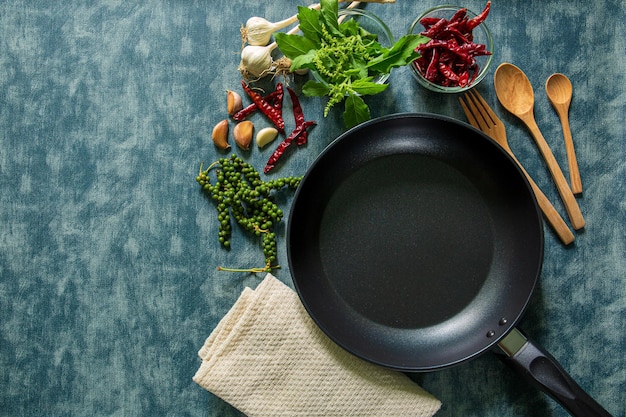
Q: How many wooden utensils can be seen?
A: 3